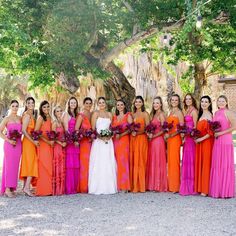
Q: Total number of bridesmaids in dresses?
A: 13